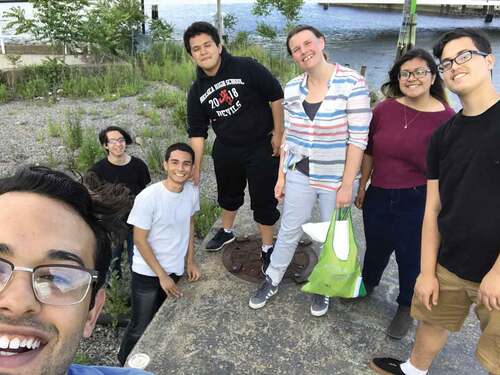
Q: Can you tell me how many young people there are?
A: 7